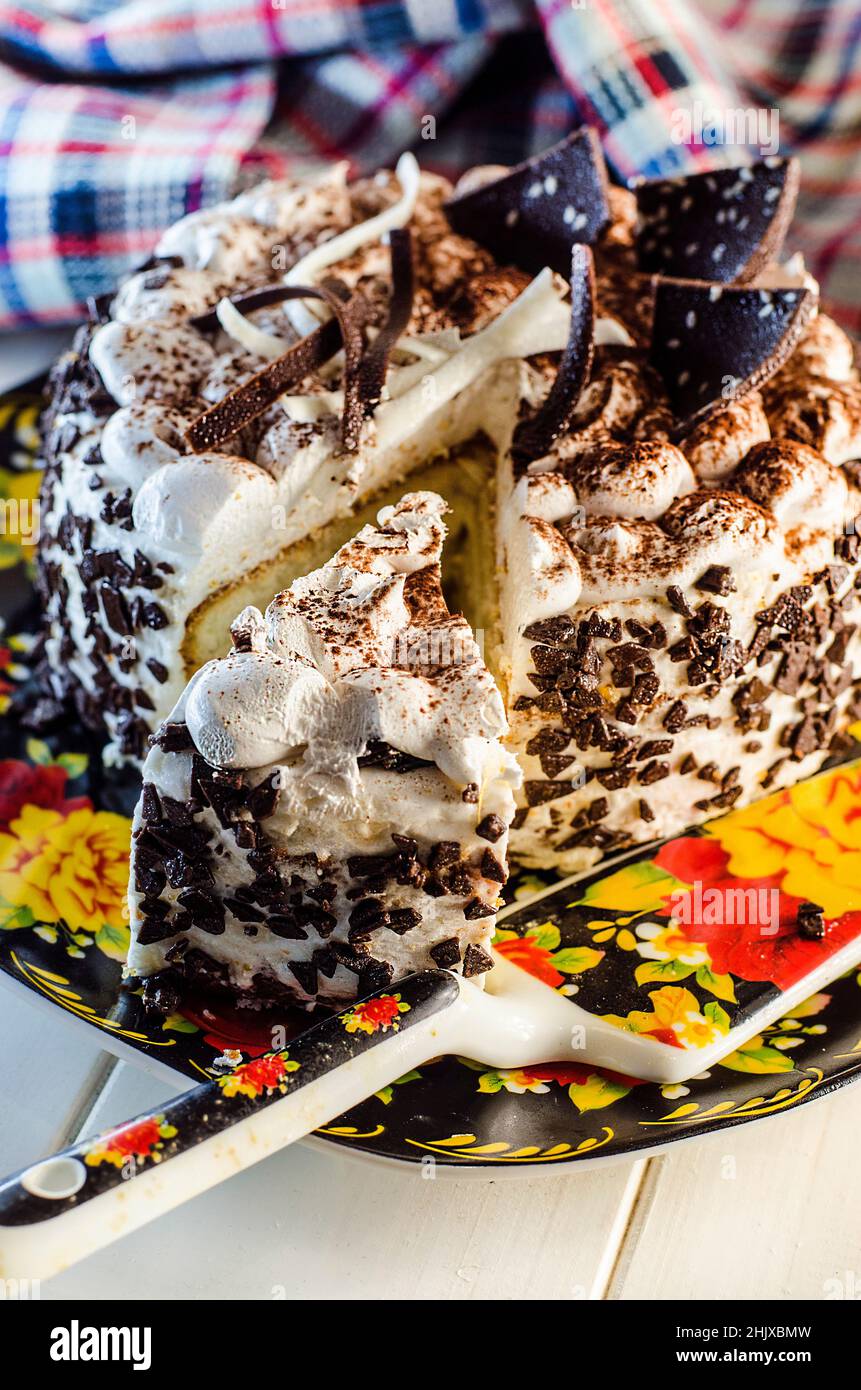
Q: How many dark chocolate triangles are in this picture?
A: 3